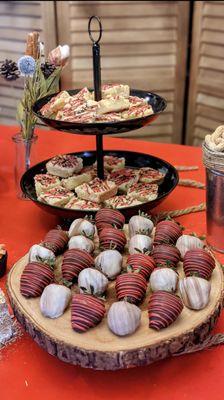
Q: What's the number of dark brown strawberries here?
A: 12